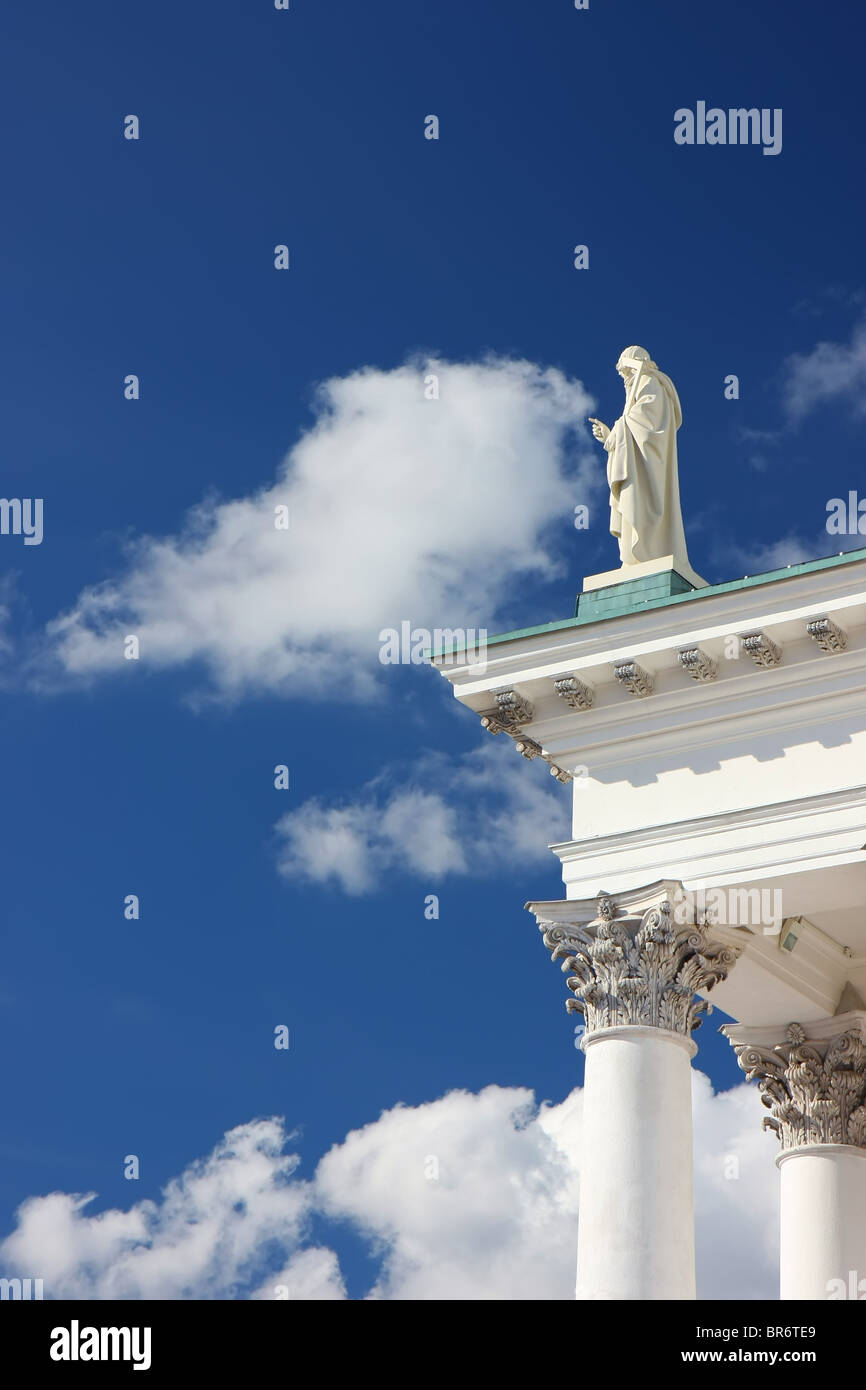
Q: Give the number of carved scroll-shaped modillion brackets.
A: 9